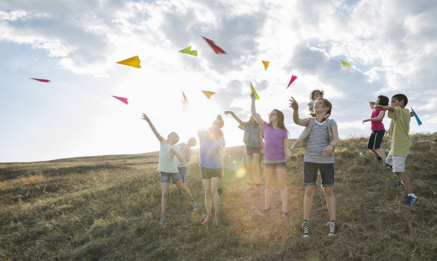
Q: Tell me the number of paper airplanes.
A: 12